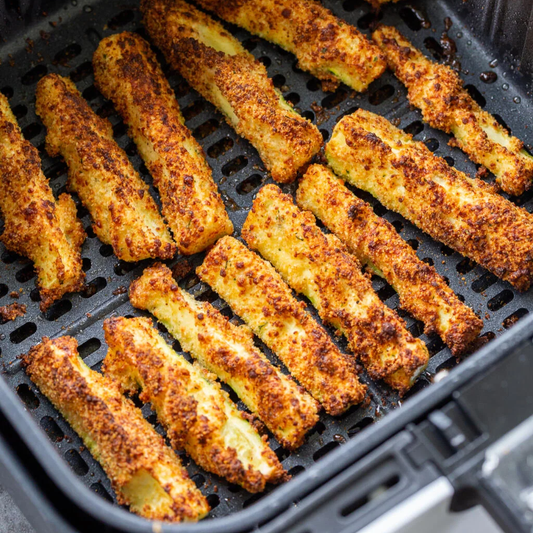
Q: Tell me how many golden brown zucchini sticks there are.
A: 13